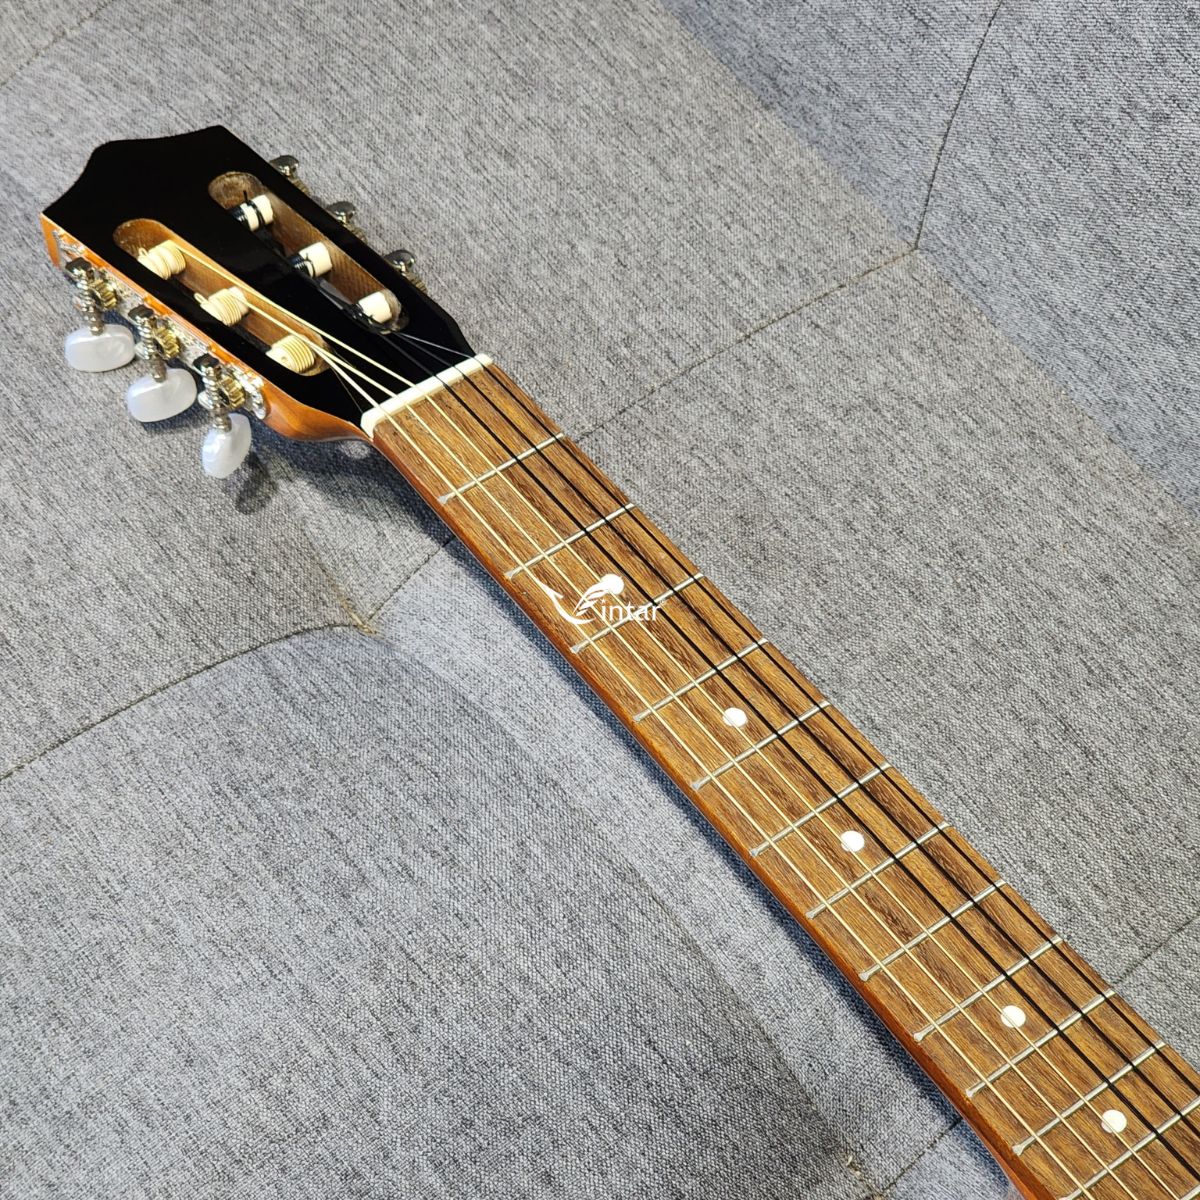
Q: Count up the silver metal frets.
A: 13